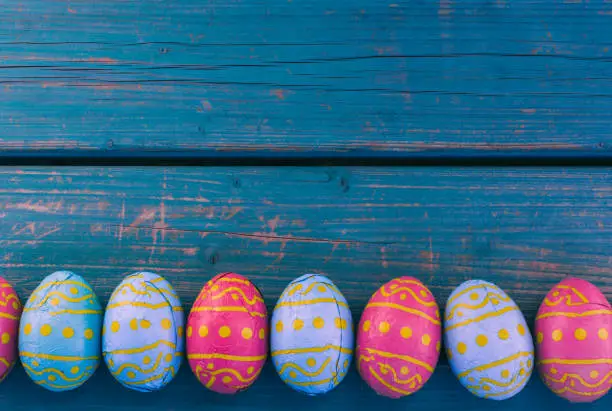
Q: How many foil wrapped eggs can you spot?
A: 8